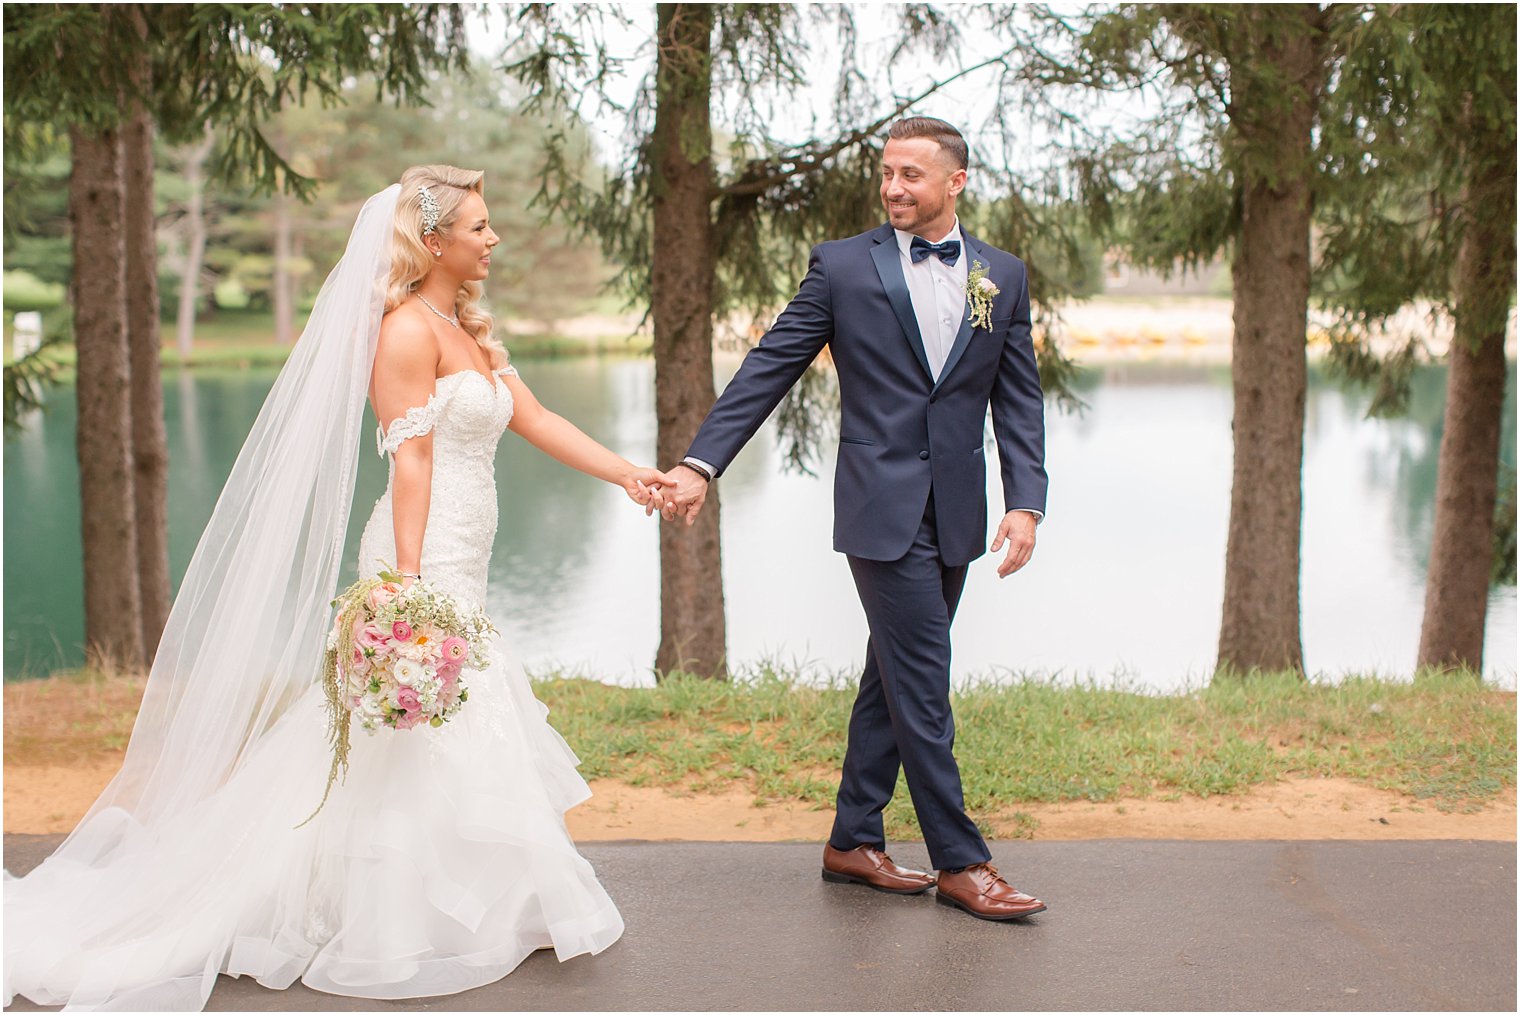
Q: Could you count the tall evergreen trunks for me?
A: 5